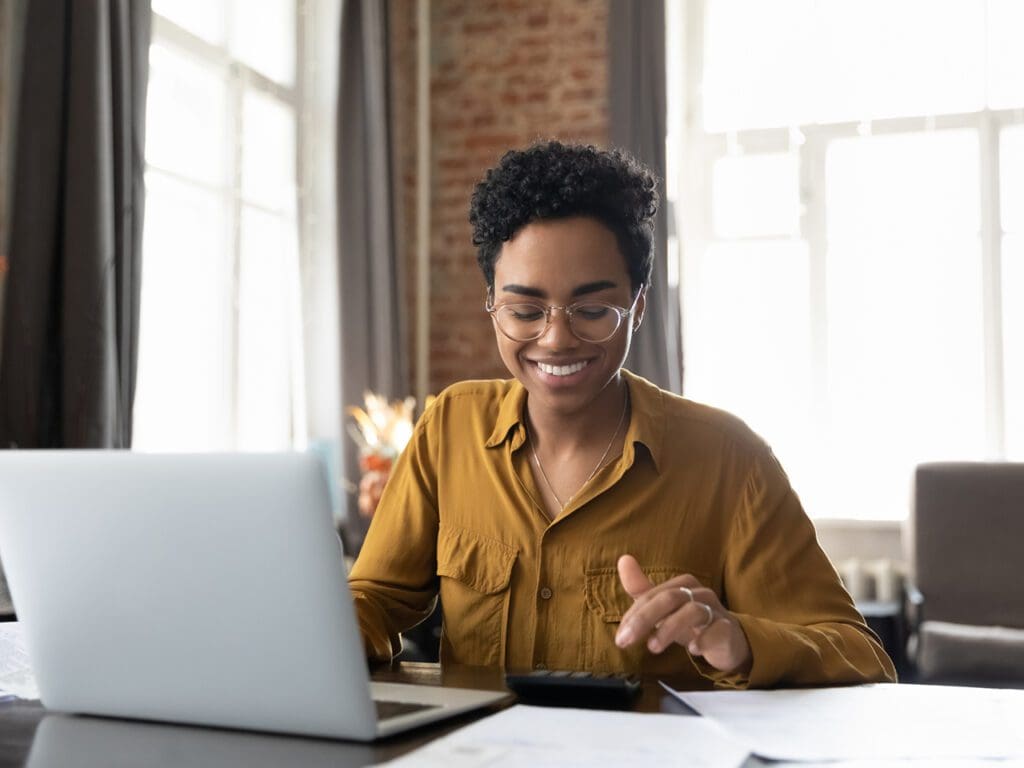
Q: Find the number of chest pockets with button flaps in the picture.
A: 2